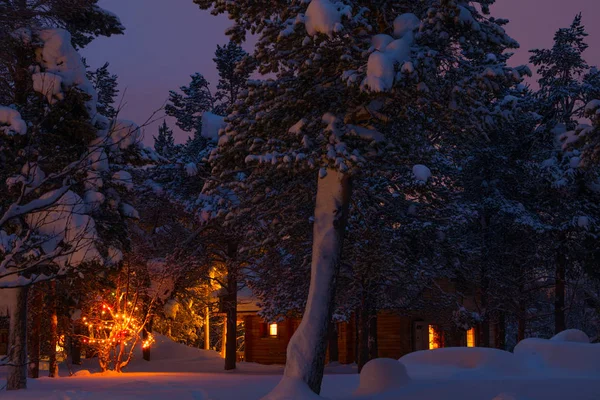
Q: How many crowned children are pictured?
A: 0